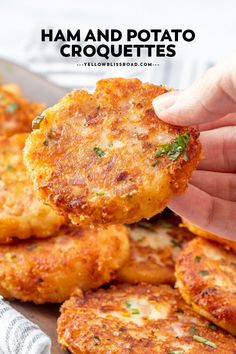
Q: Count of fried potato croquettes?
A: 8